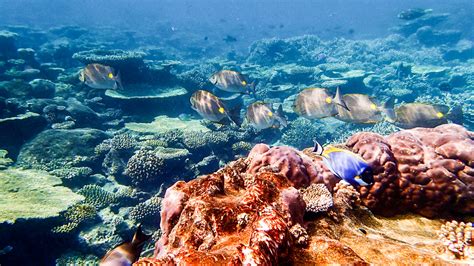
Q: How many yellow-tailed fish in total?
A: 7